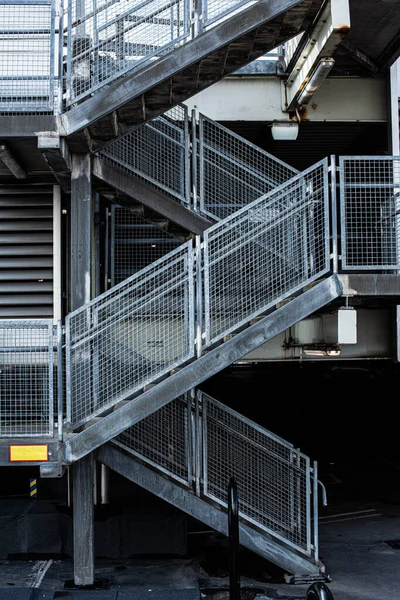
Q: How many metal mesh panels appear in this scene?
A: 12